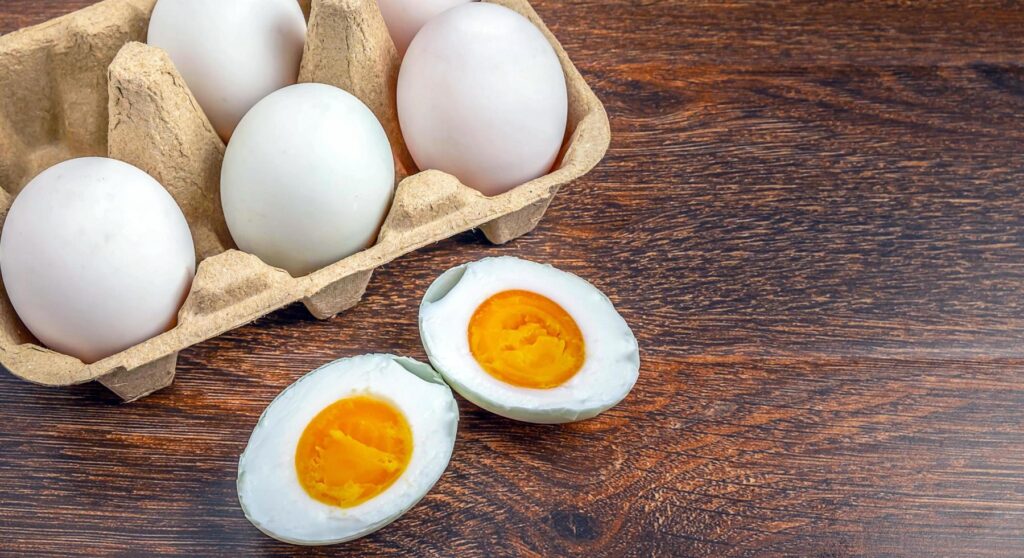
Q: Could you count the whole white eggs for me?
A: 5